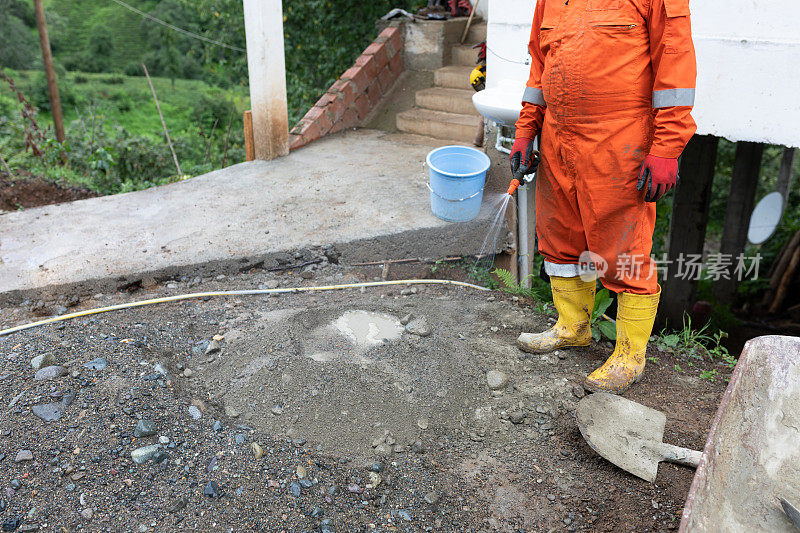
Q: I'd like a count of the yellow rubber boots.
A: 2